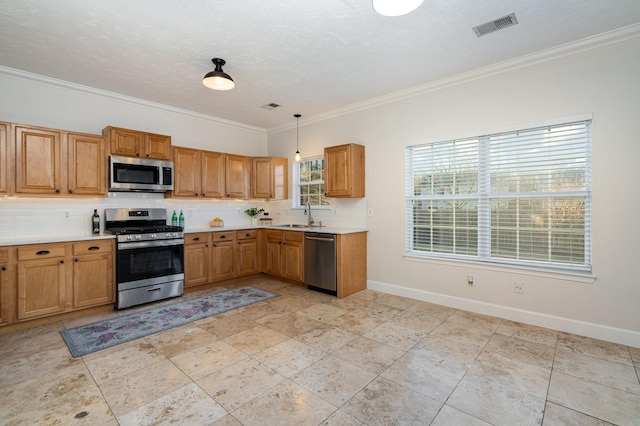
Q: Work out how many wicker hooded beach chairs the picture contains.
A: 0